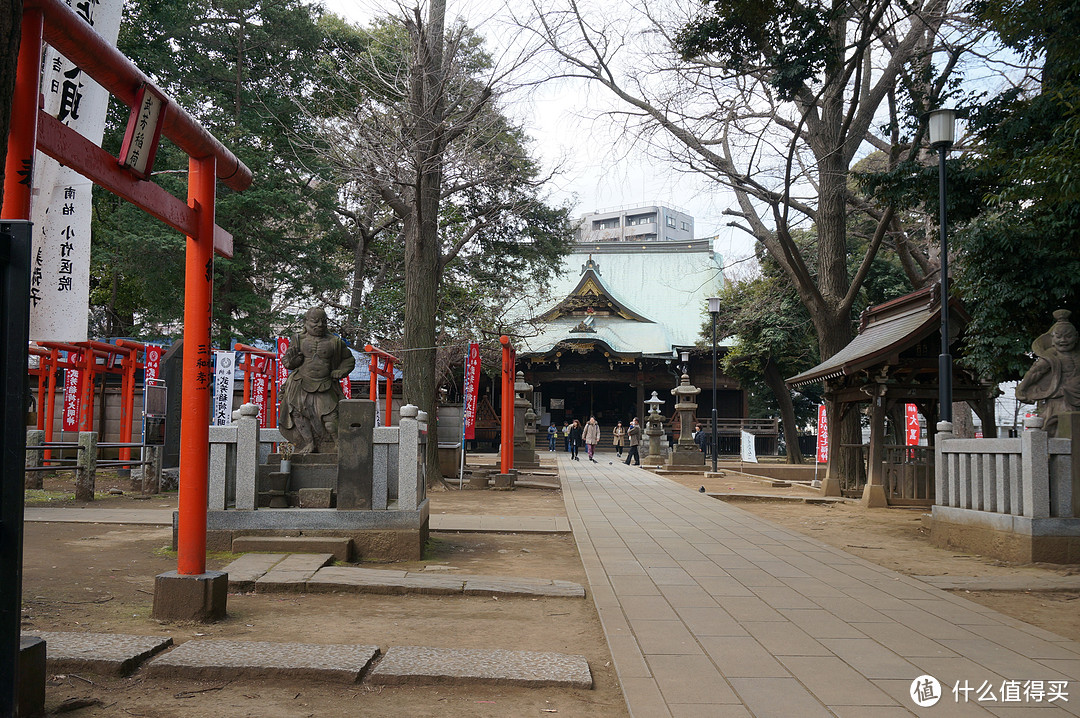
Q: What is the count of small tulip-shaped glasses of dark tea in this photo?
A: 0